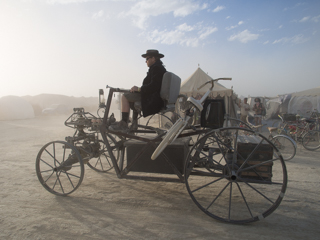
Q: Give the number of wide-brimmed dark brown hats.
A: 1